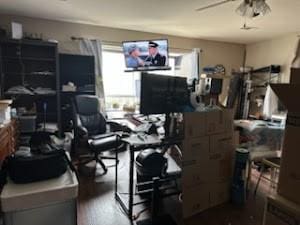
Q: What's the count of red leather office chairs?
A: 0